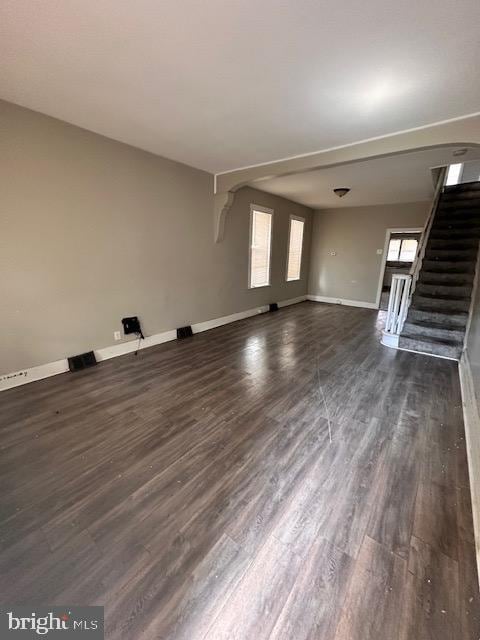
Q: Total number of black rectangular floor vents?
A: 3